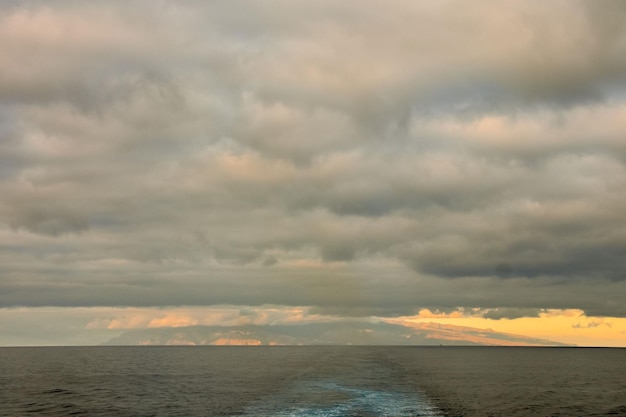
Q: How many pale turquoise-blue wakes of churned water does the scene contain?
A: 1